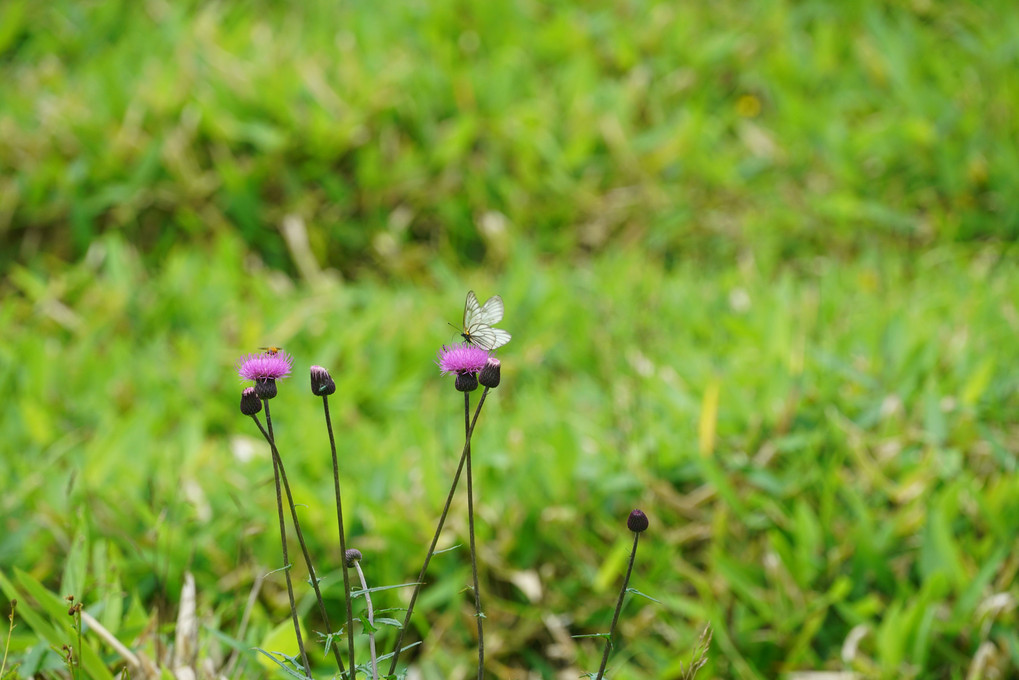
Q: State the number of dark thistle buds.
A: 5